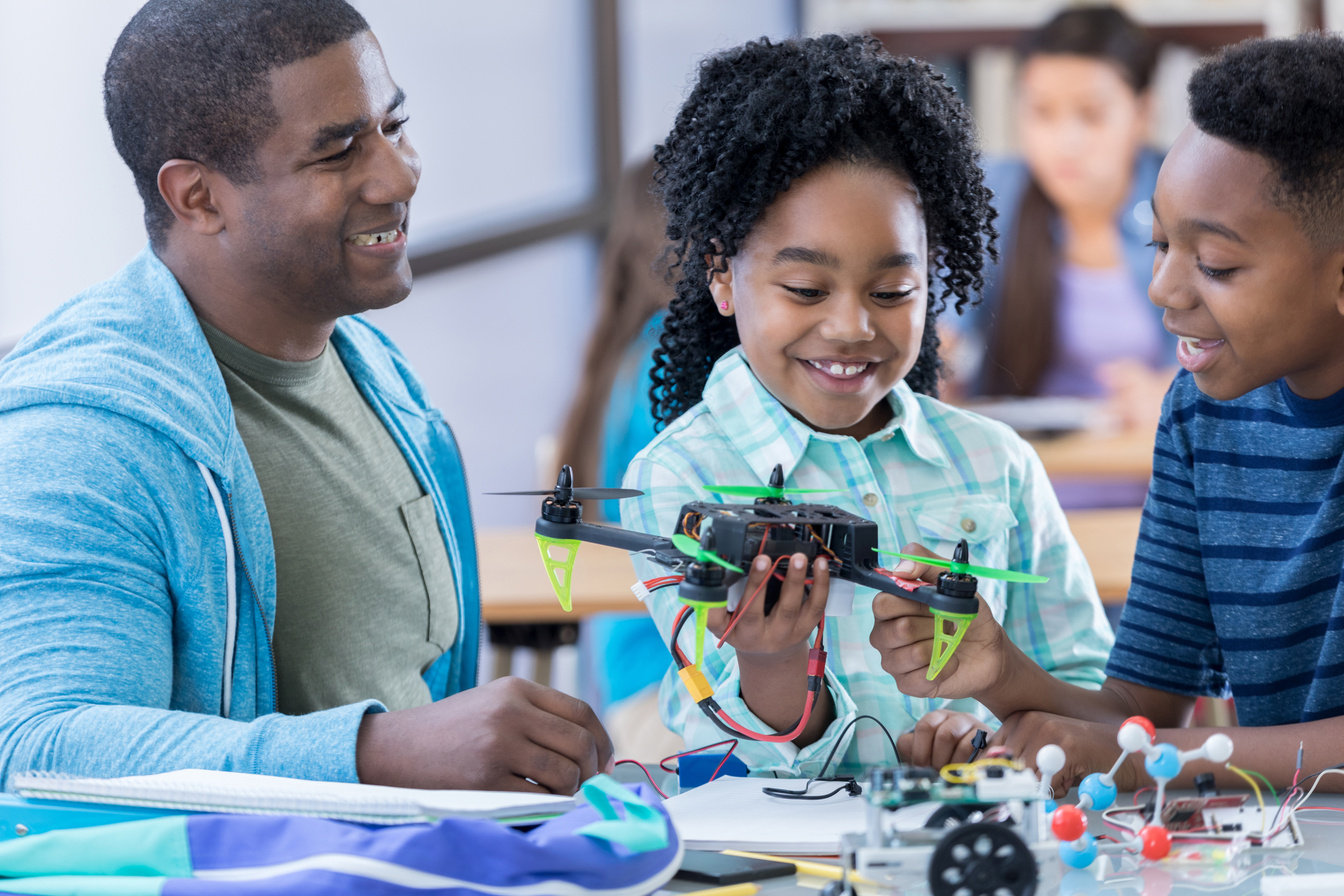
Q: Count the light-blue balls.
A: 4